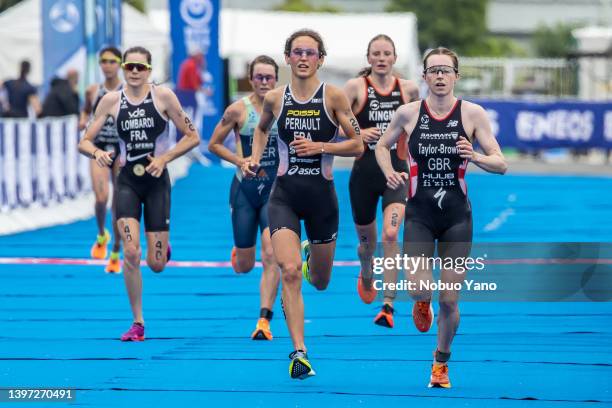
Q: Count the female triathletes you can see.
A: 6